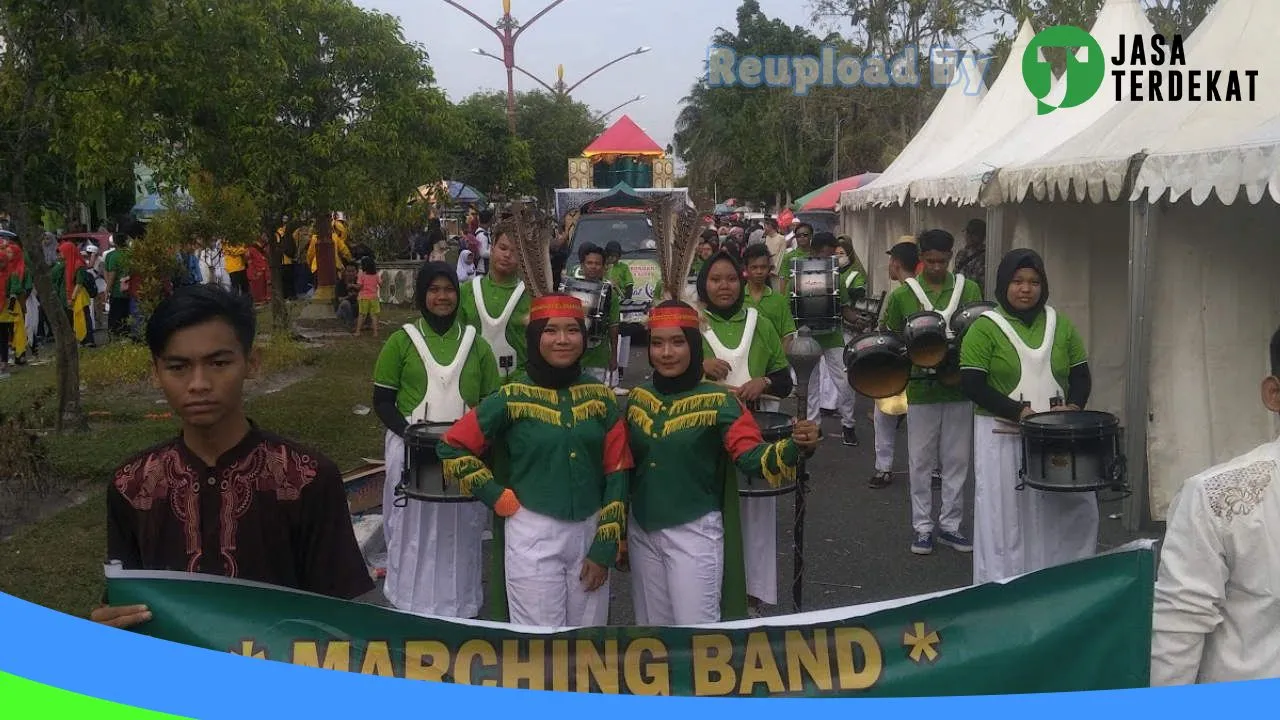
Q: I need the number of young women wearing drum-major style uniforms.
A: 2